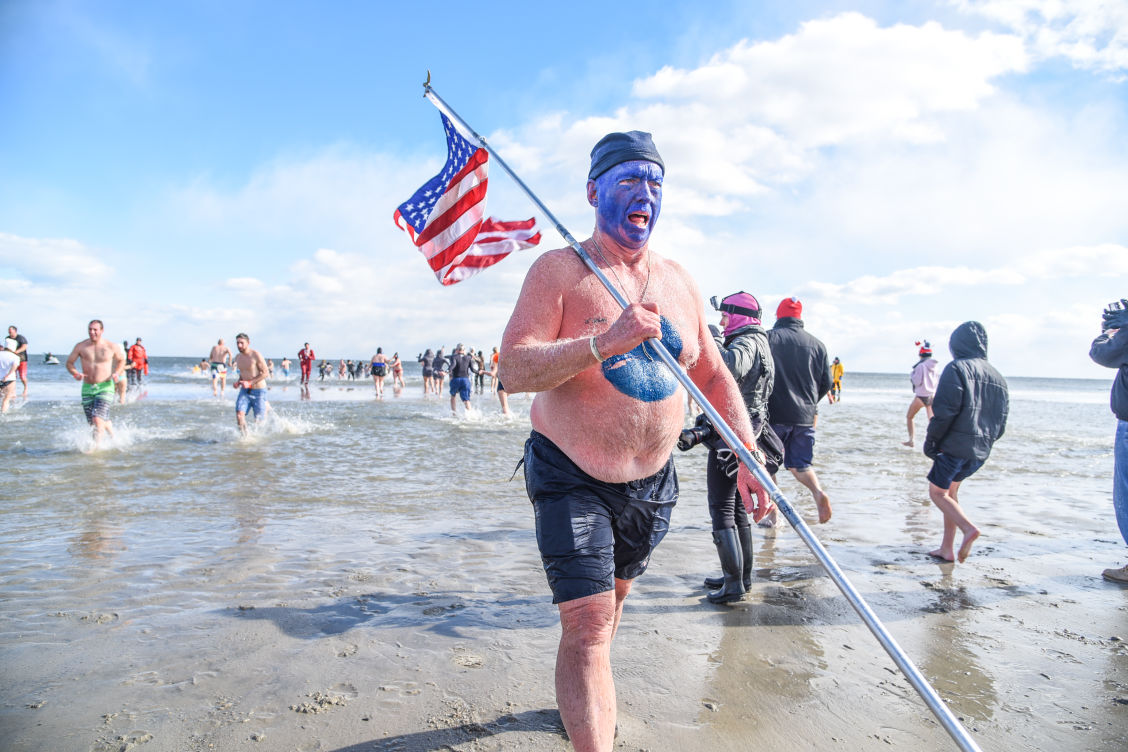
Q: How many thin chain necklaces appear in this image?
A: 1